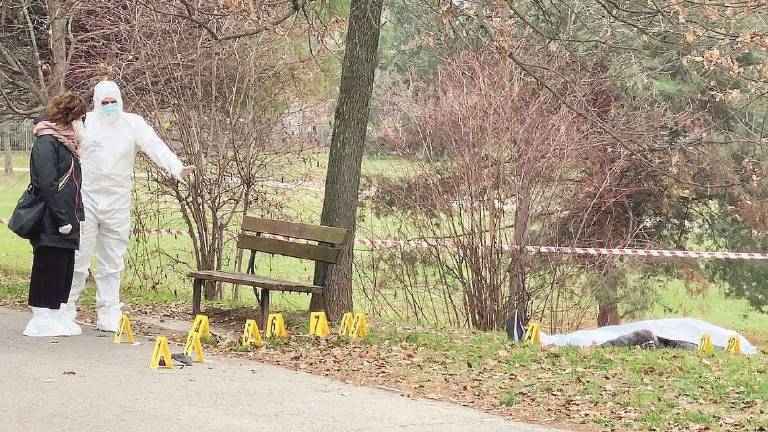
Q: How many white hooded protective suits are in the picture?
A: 1